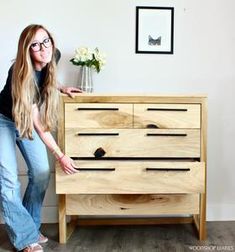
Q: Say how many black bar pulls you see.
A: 6